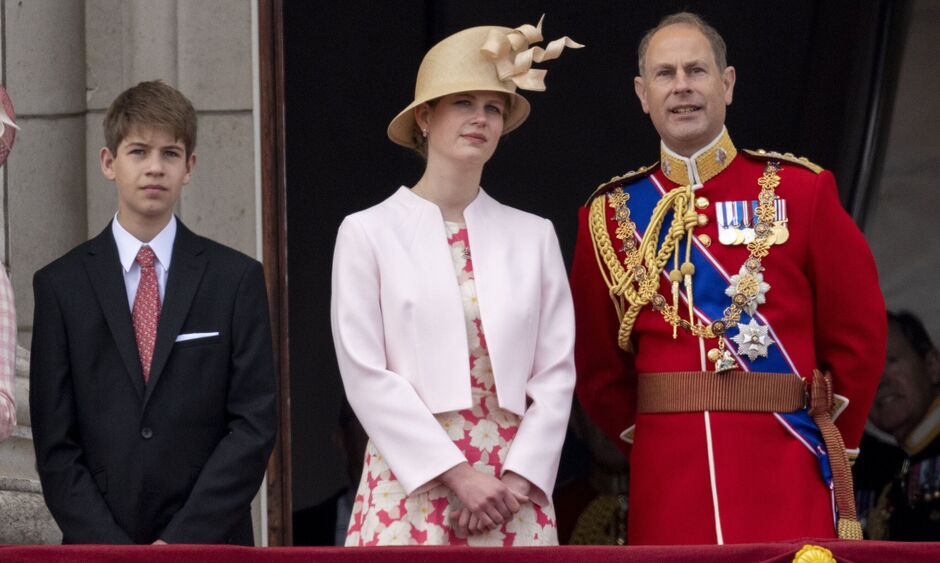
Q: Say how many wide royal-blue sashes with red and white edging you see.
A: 1